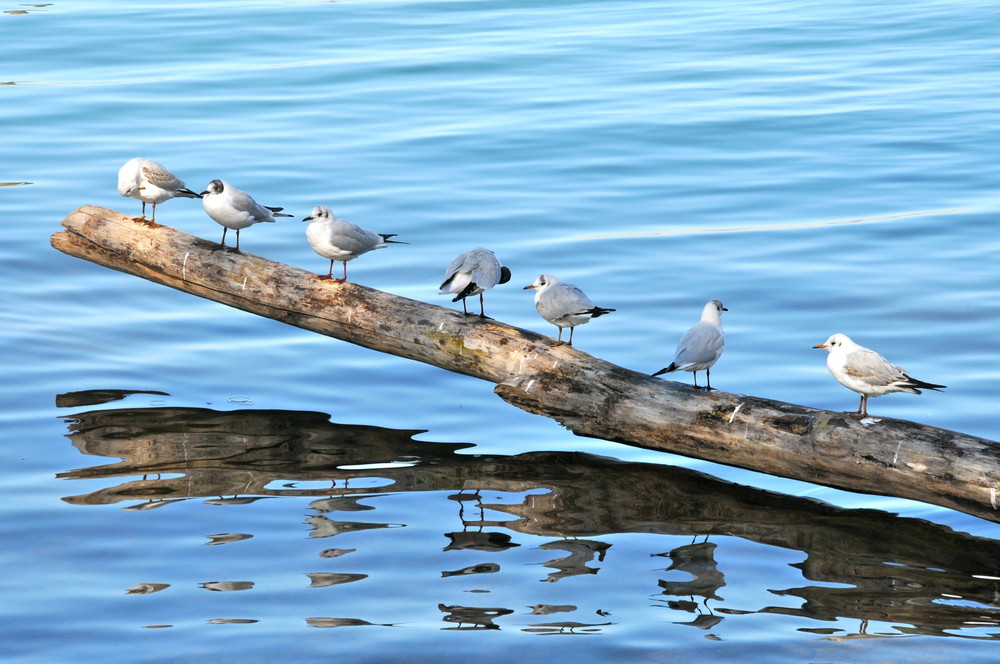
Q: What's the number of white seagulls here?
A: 7